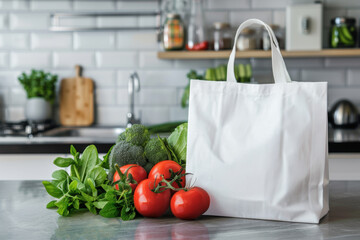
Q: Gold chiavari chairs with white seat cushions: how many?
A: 0